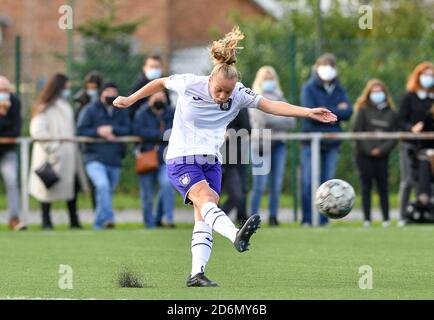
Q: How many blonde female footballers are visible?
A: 1